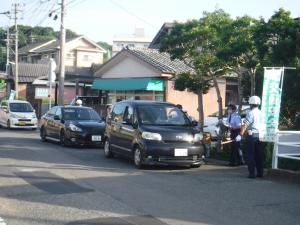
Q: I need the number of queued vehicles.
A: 3